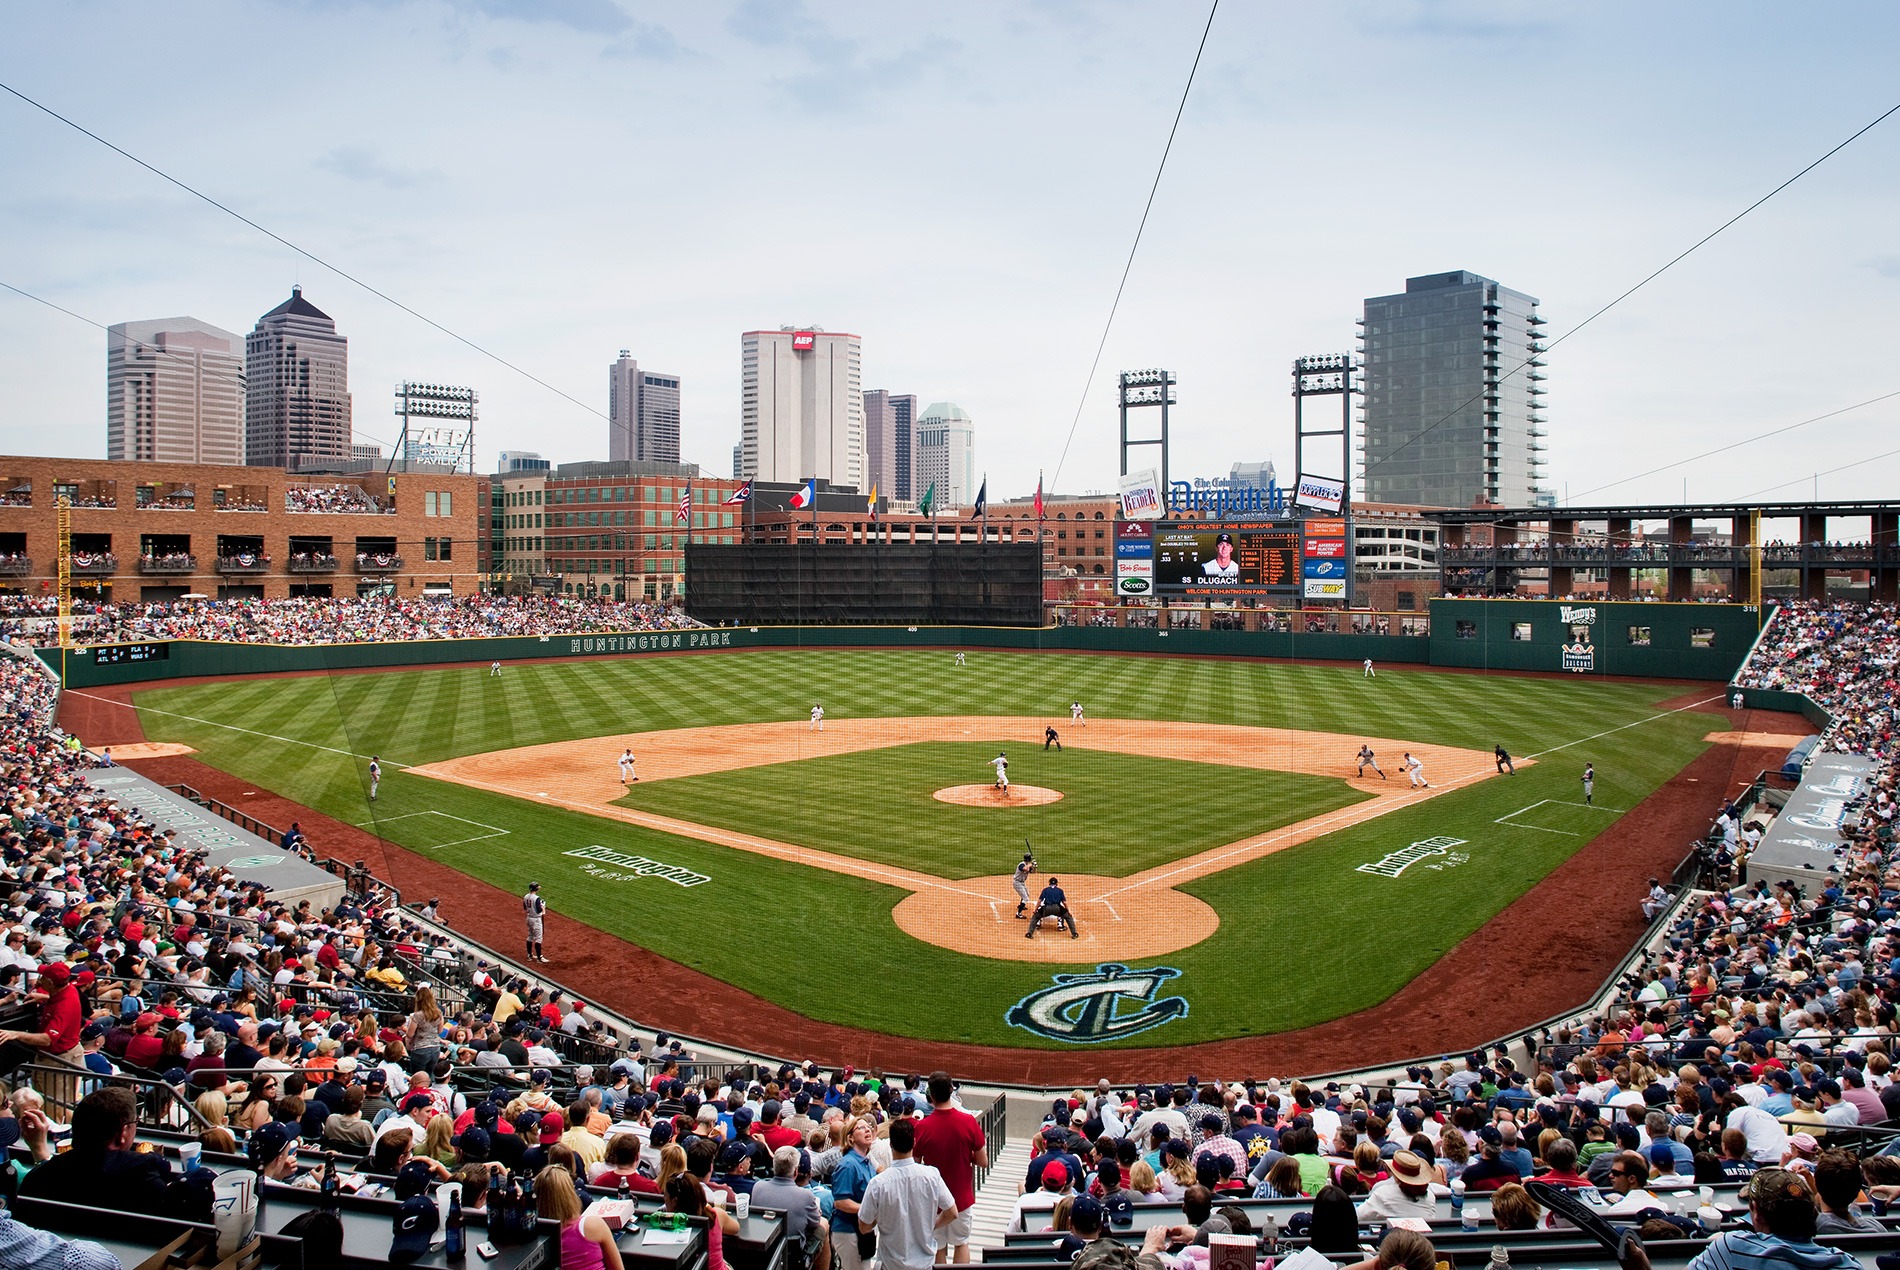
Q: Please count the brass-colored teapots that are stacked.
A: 0